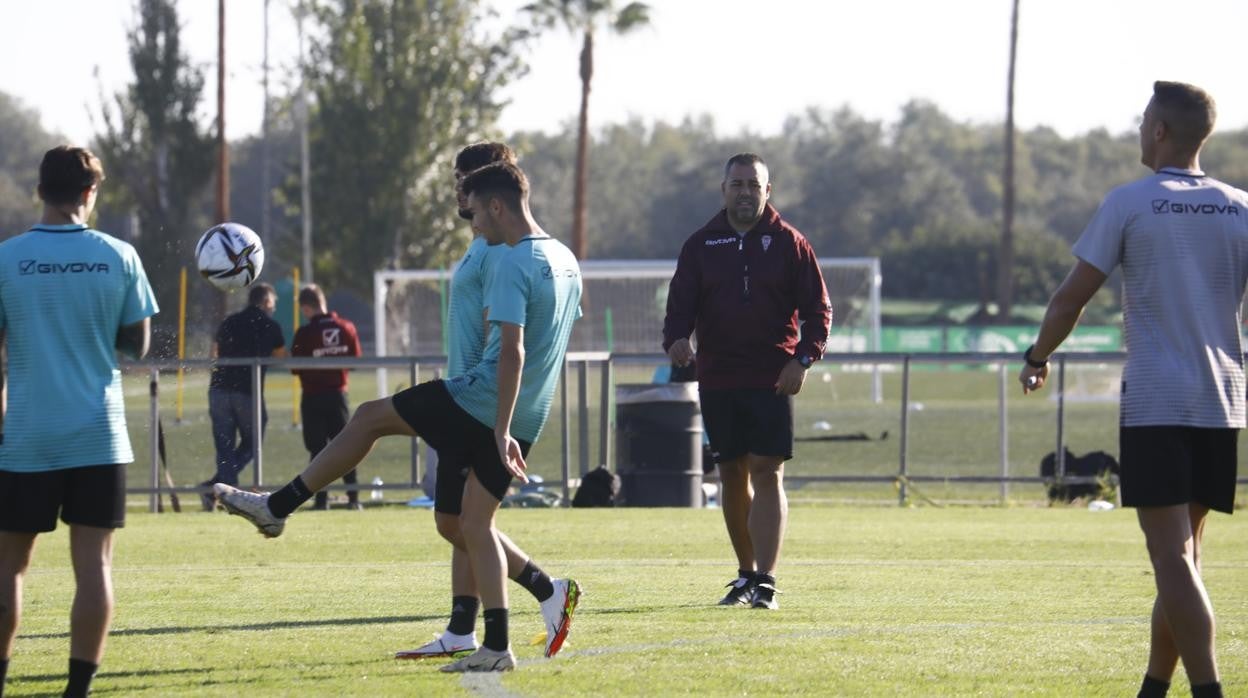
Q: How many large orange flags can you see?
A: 0